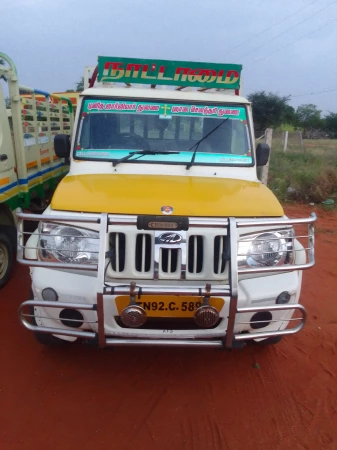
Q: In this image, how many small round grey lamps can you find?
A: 2